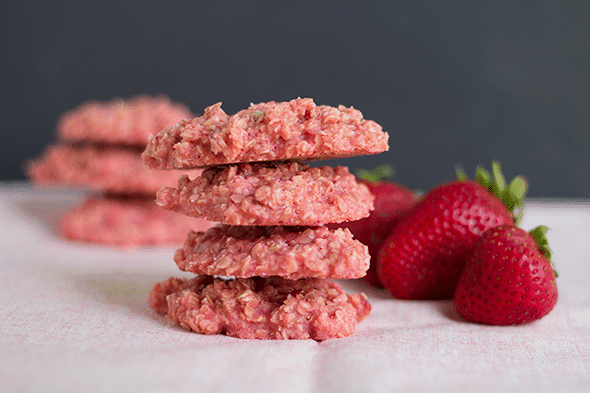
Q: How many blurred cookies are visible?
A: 3